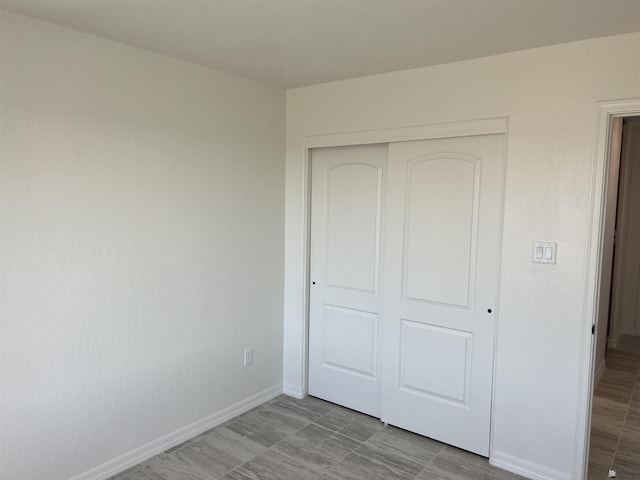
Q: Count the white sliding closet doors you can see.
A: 2